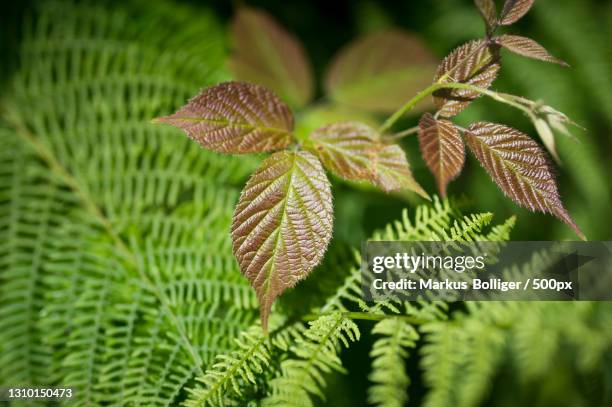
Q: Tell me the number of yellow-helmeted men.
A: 0